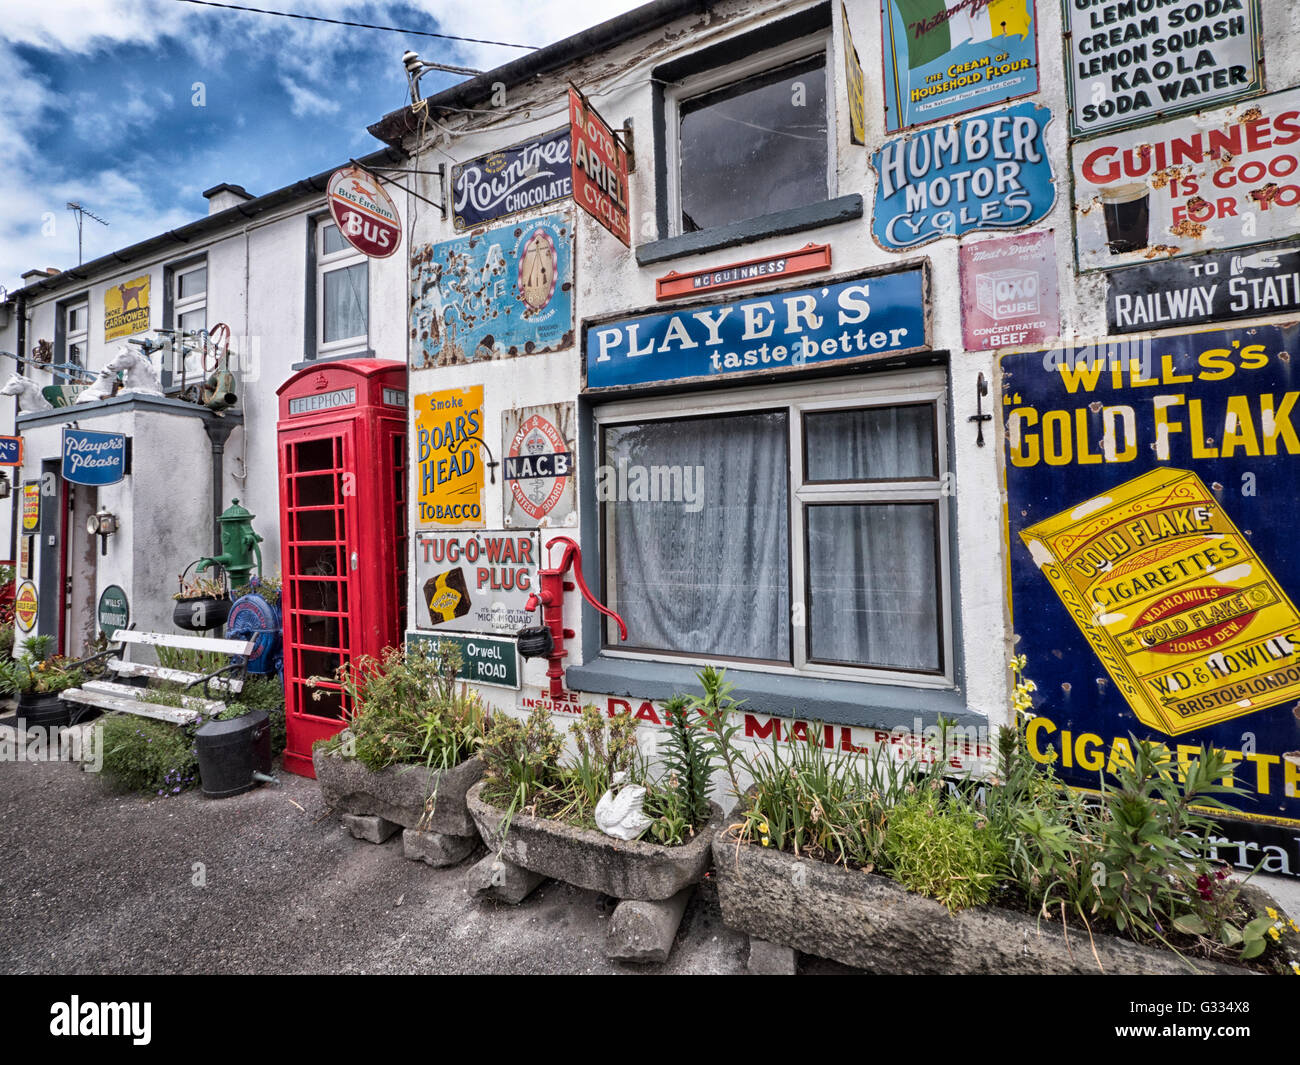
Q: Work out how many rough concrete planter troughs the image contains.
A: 3